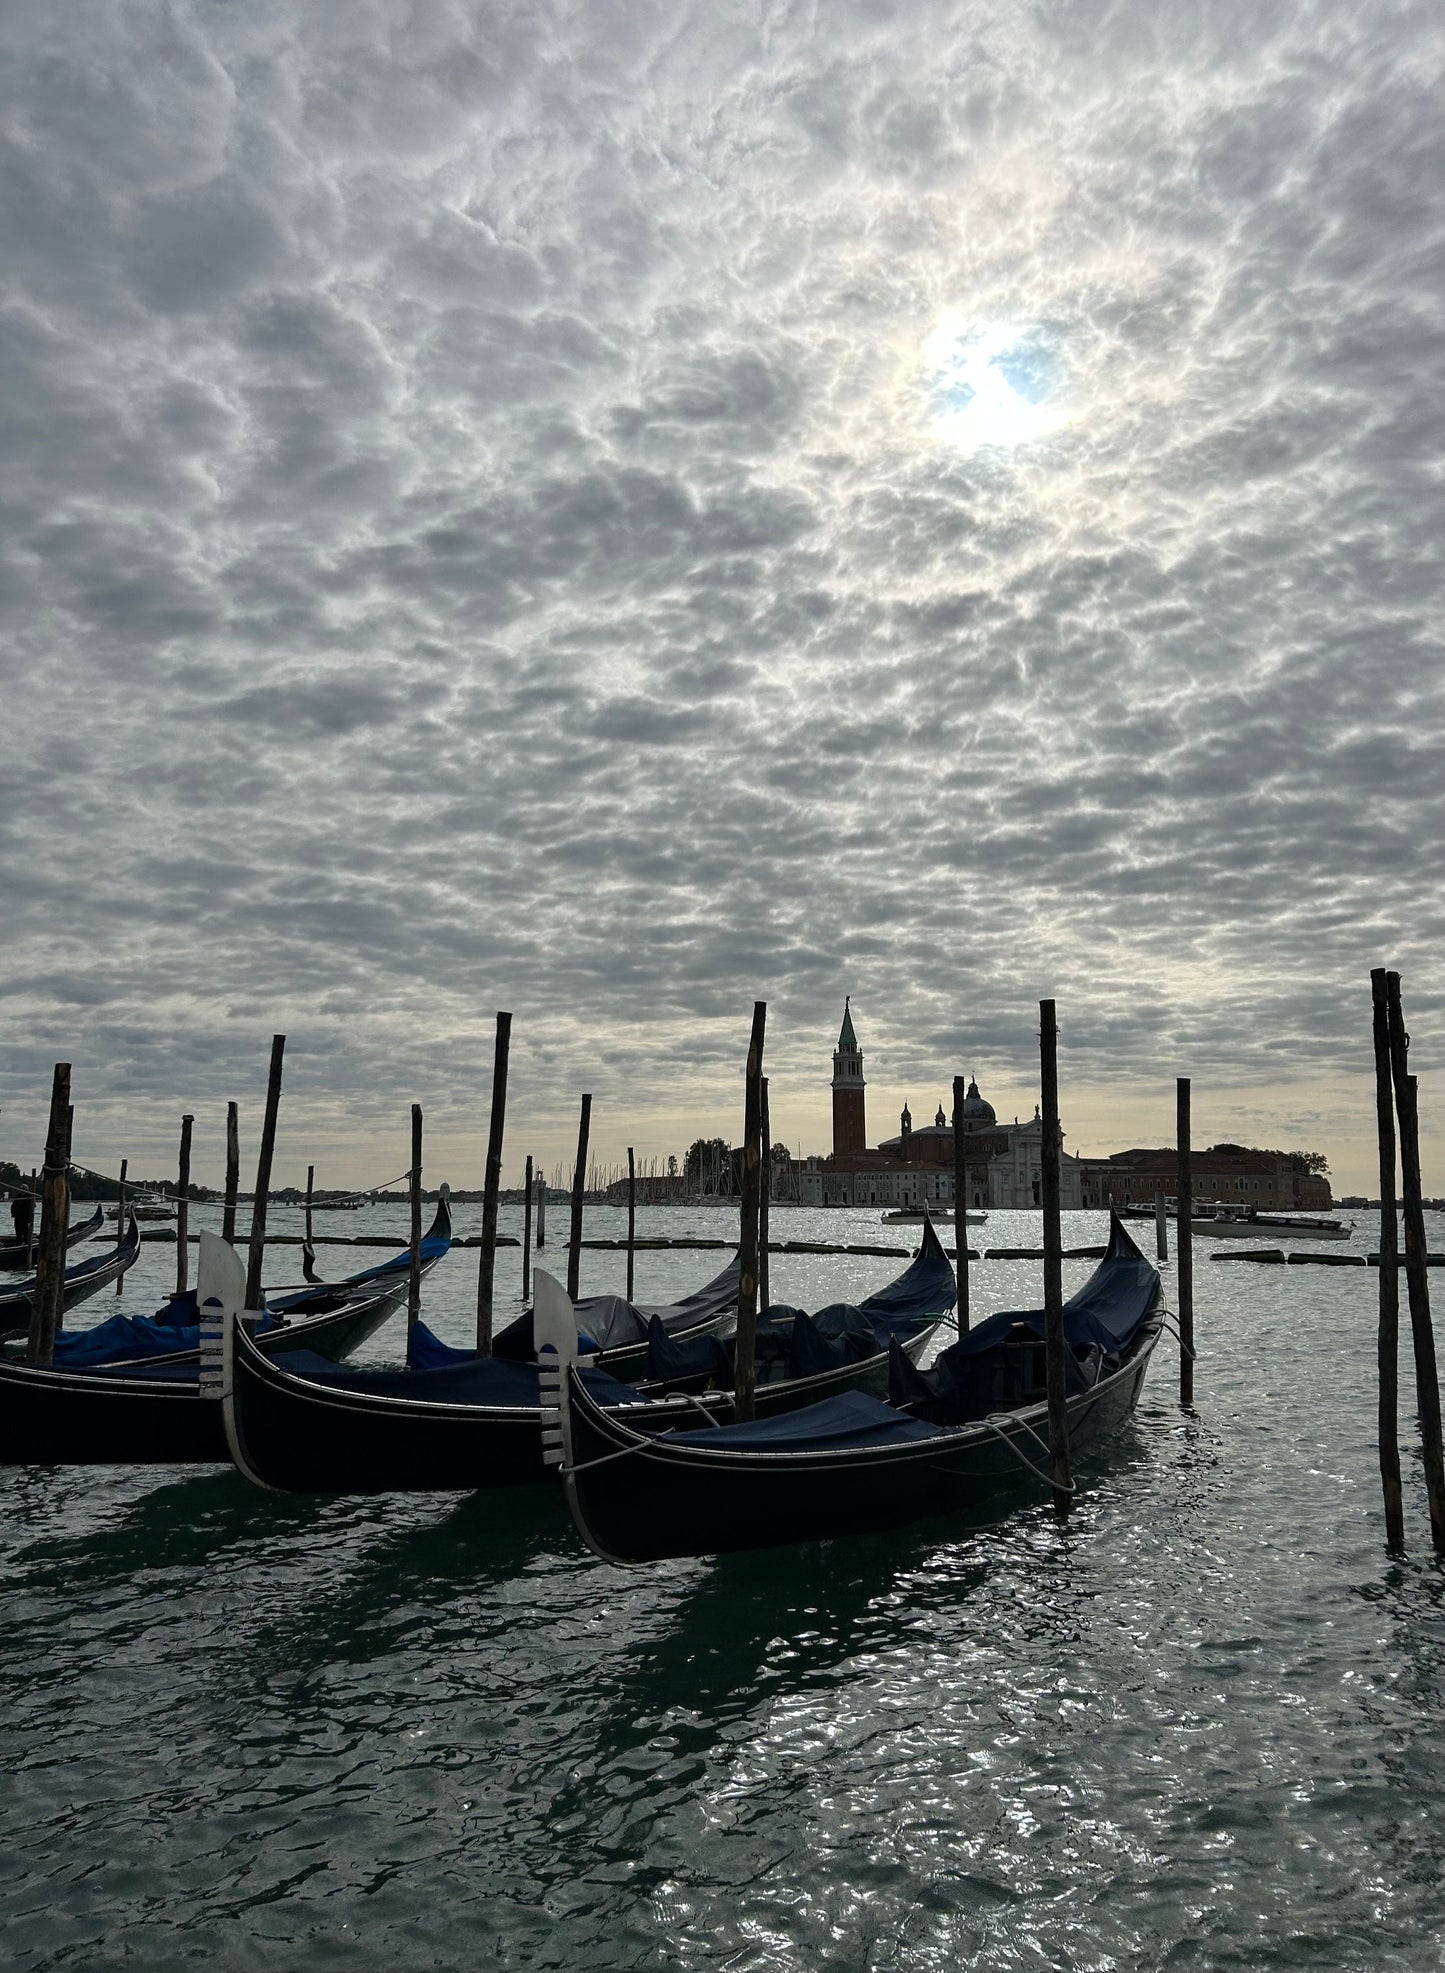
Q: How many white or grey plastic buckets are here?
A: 0